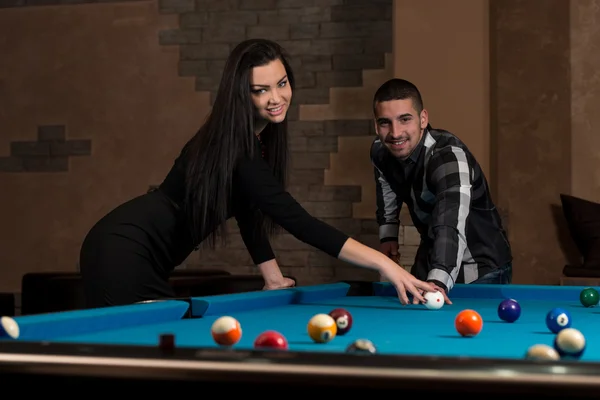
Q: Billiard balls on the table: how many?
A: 13